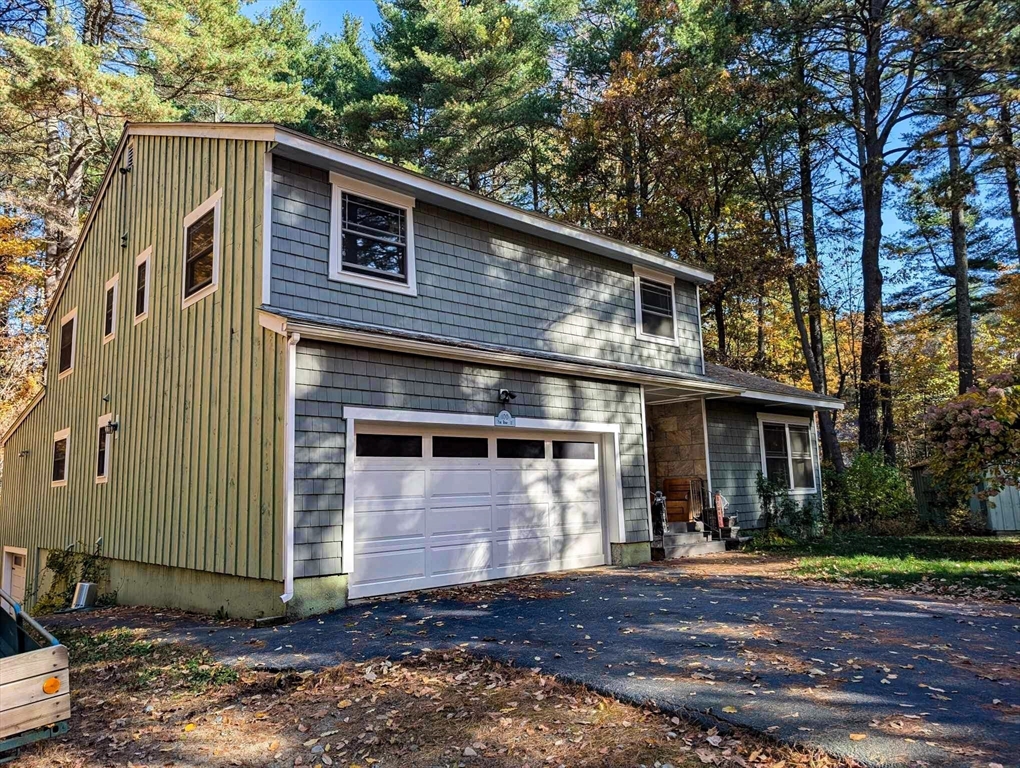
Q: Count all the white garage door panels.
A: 12